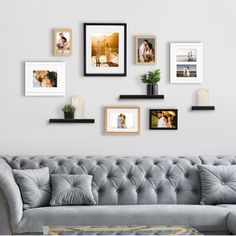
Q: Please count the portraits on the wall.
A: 7